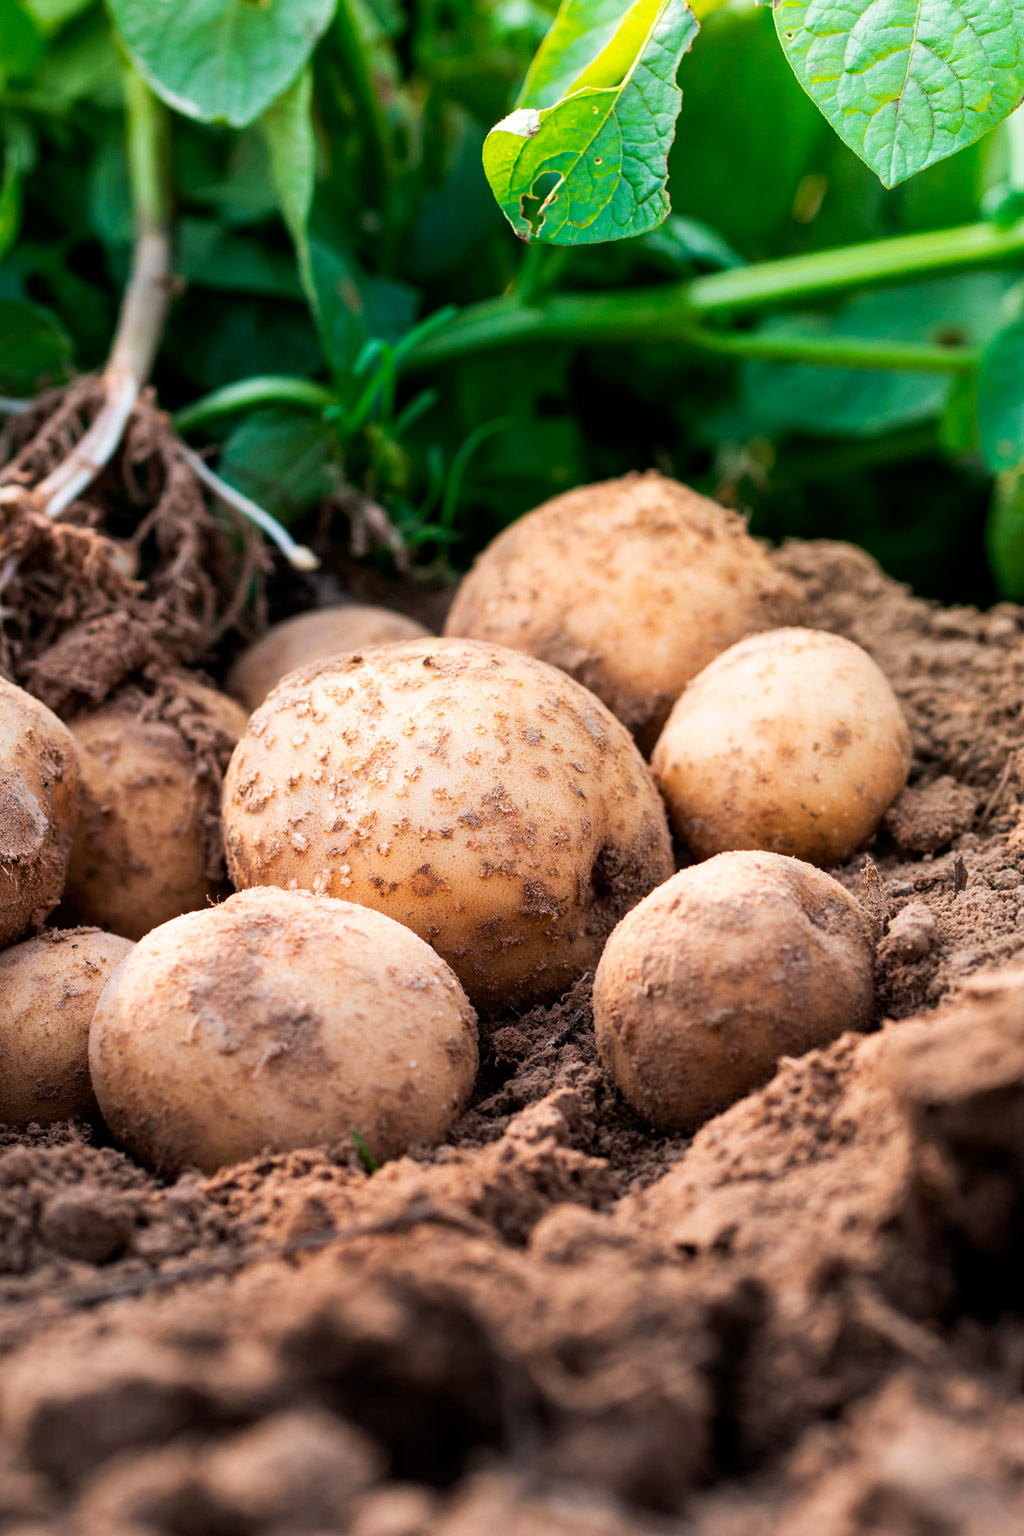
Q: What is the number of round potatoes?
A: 9